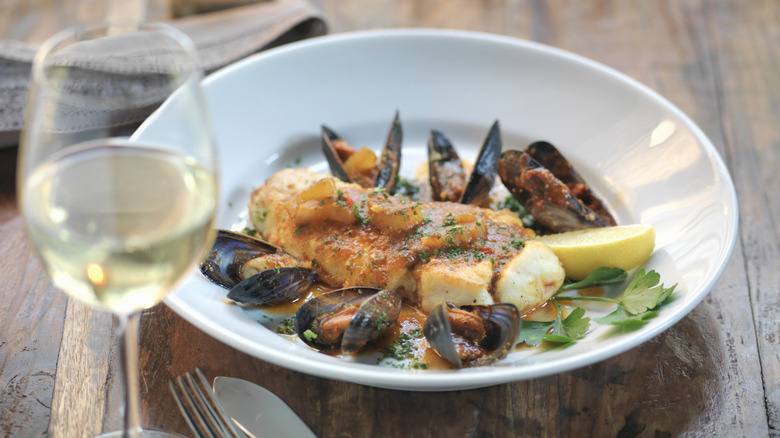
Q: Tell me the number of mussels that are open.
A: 6